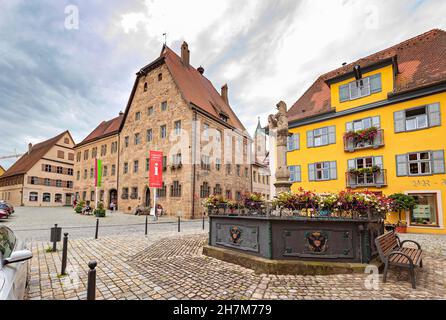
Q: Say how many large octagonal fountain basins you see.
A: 1